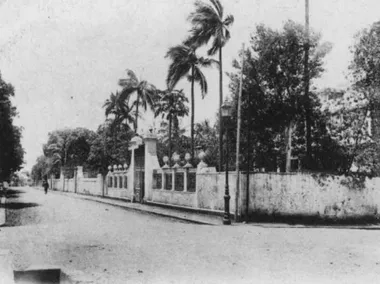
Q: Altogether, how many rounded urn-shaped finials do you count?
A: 8